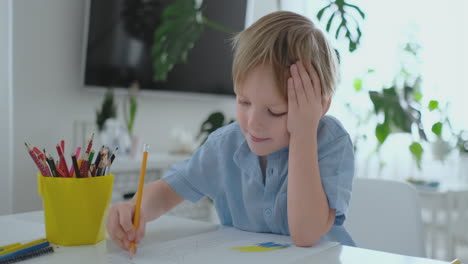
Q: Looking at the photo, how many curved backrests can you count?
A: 1